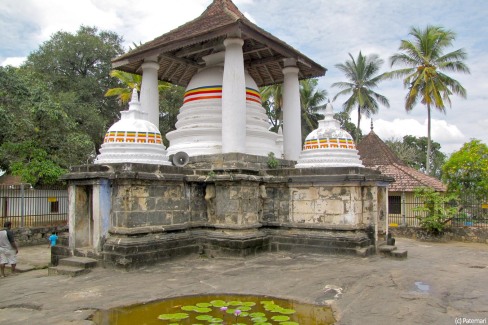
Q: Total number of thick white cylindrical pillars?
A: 3